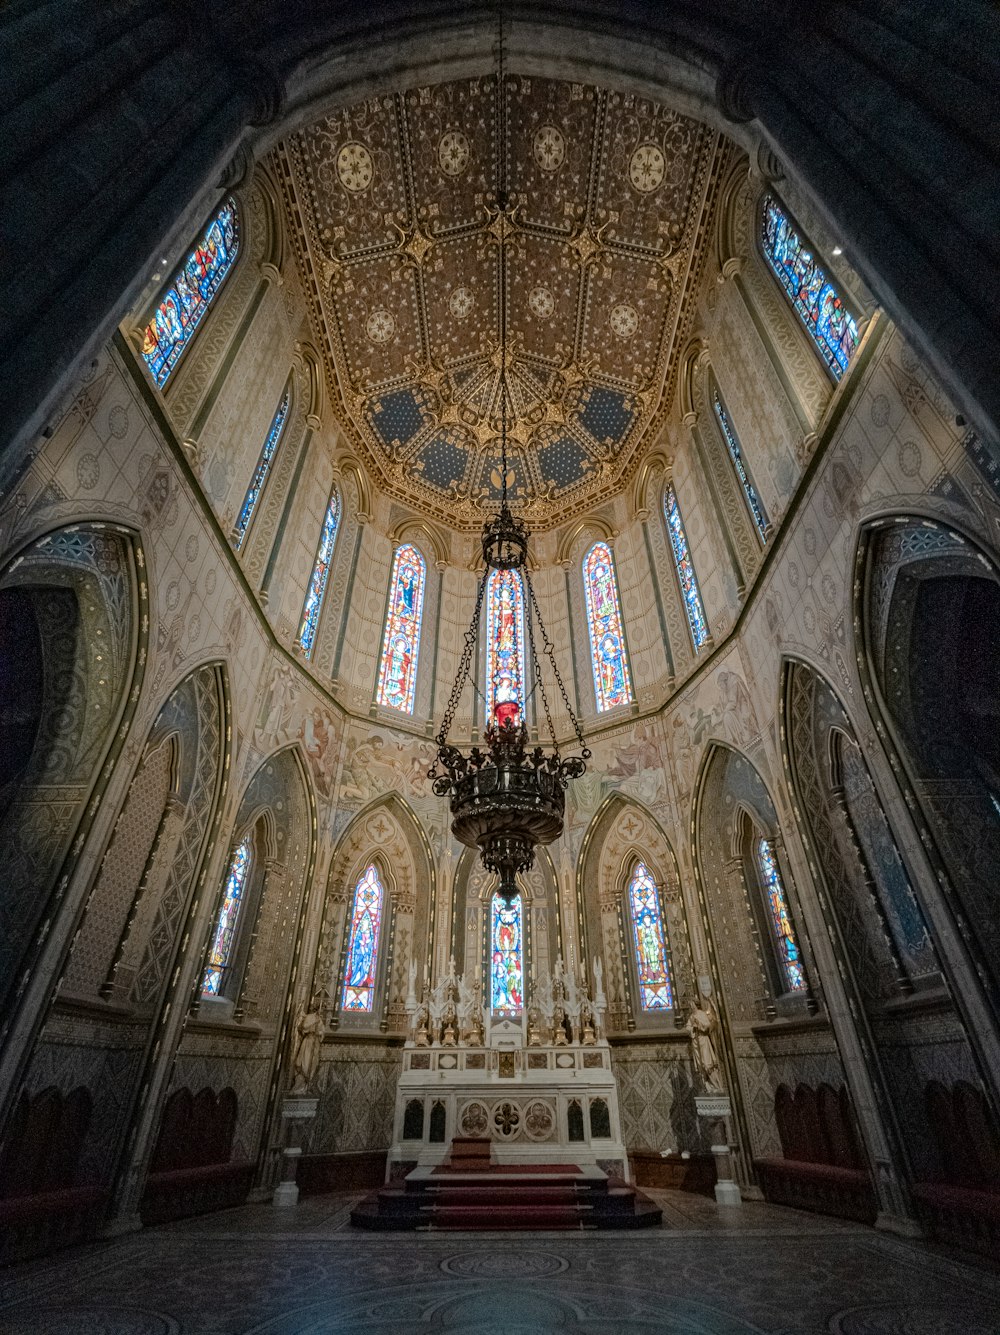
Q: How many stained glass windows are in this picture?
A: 14